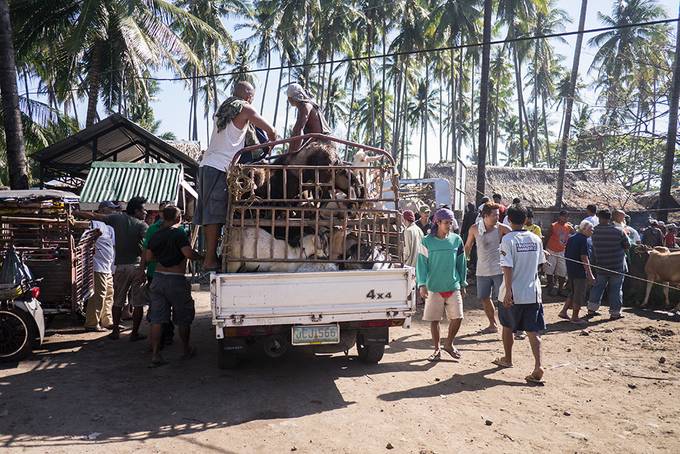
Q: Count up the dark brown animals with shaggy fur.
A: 1